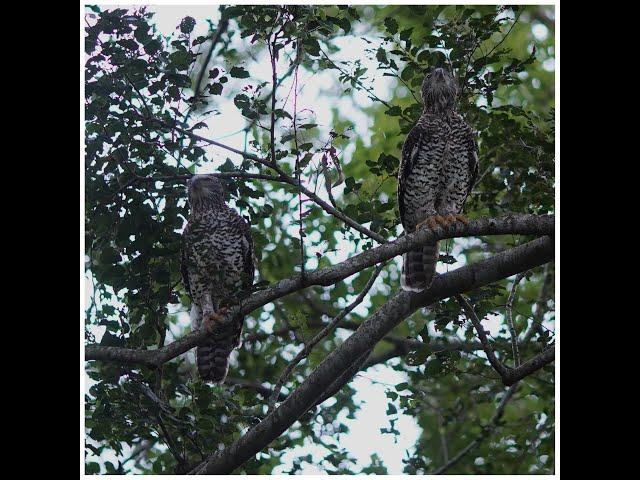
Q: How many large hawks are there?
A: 2